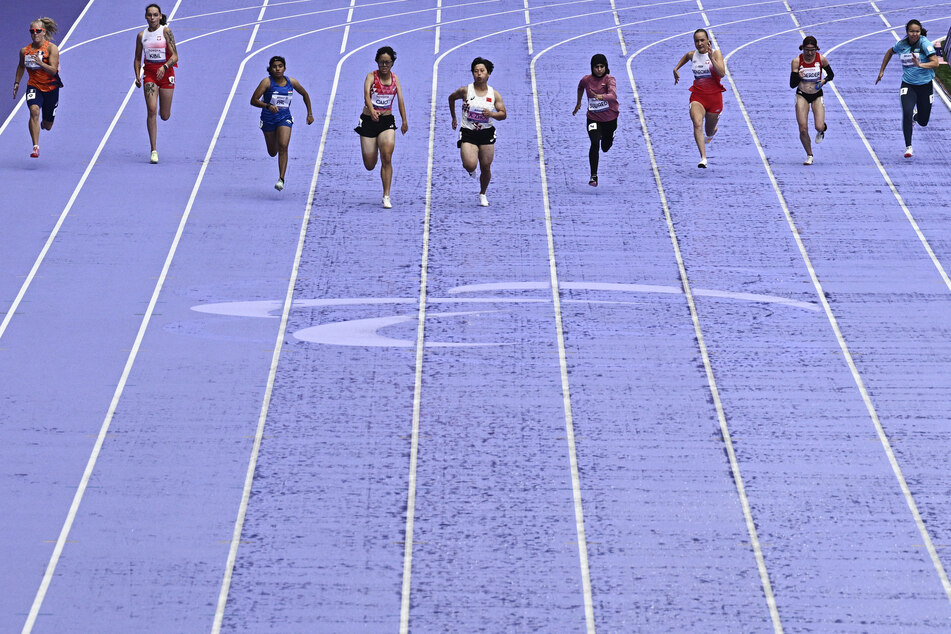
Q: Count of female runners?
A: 9